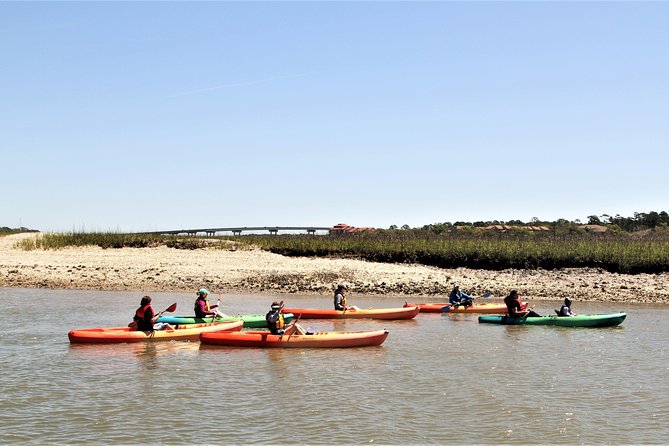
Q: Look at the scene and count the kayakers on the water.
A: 7